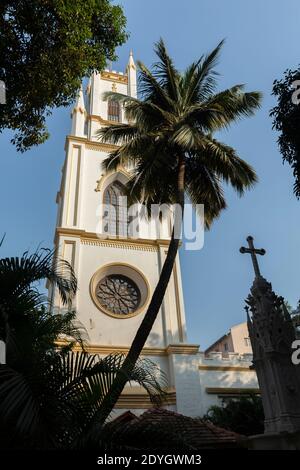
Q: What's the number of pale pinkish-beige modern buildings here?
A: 1